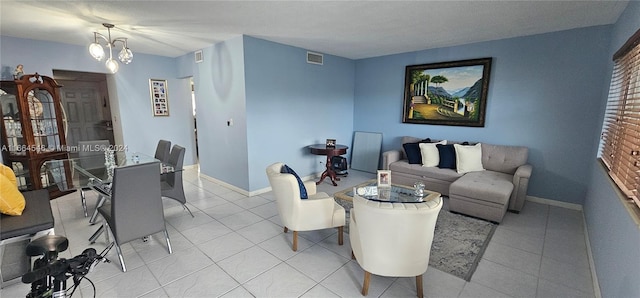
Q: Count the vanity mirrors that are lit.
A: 0